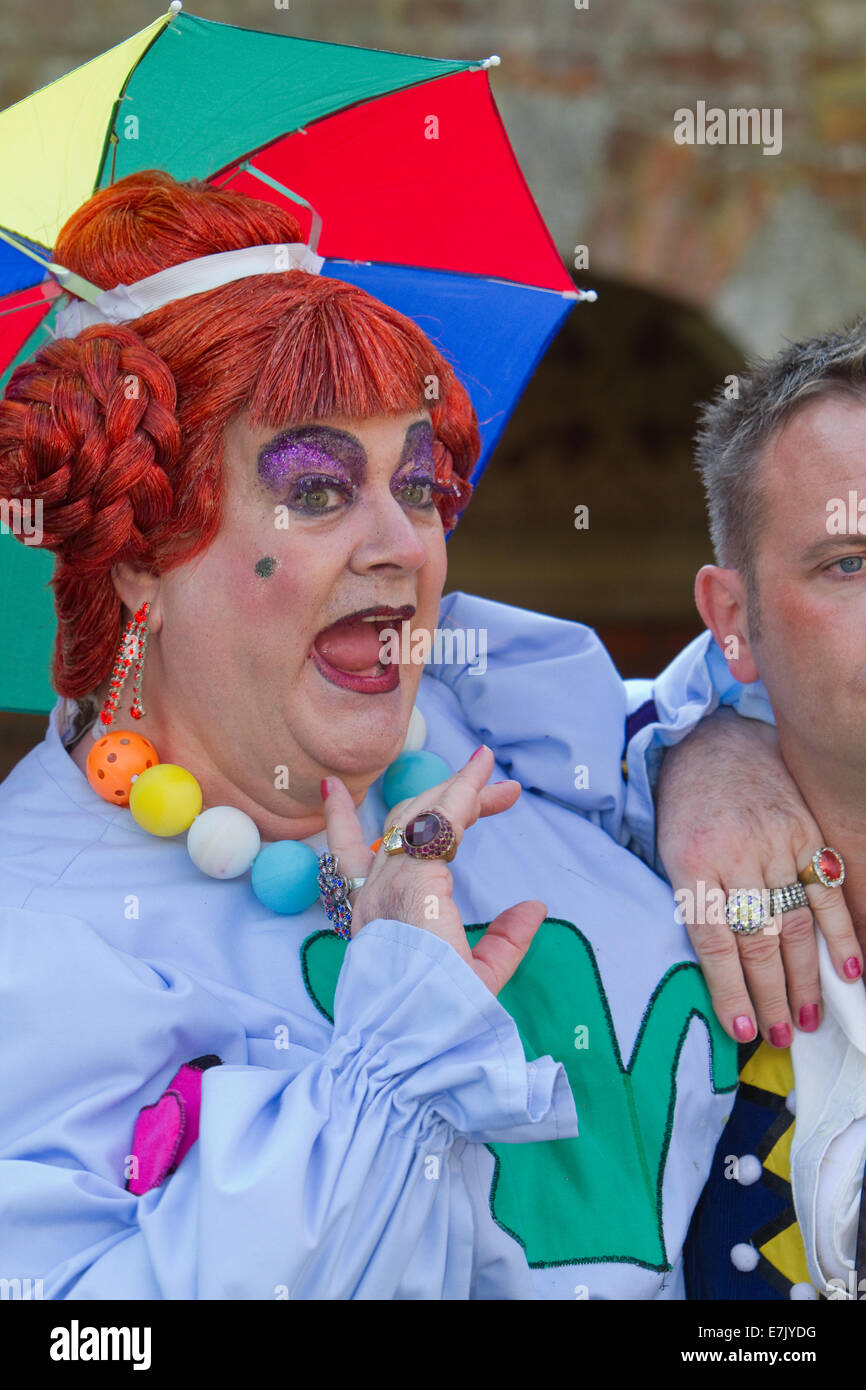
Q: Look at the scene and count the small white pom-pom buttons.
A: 4